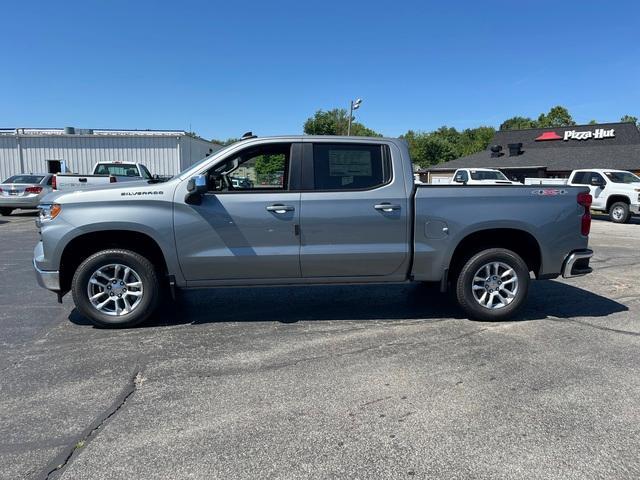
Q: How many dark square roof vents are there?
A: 2